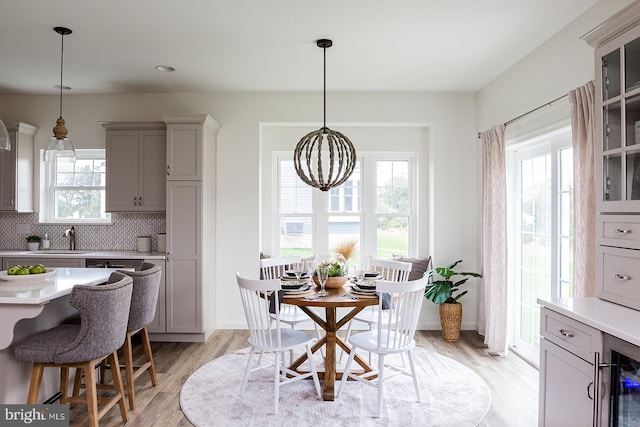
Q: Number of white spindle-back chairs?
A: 4